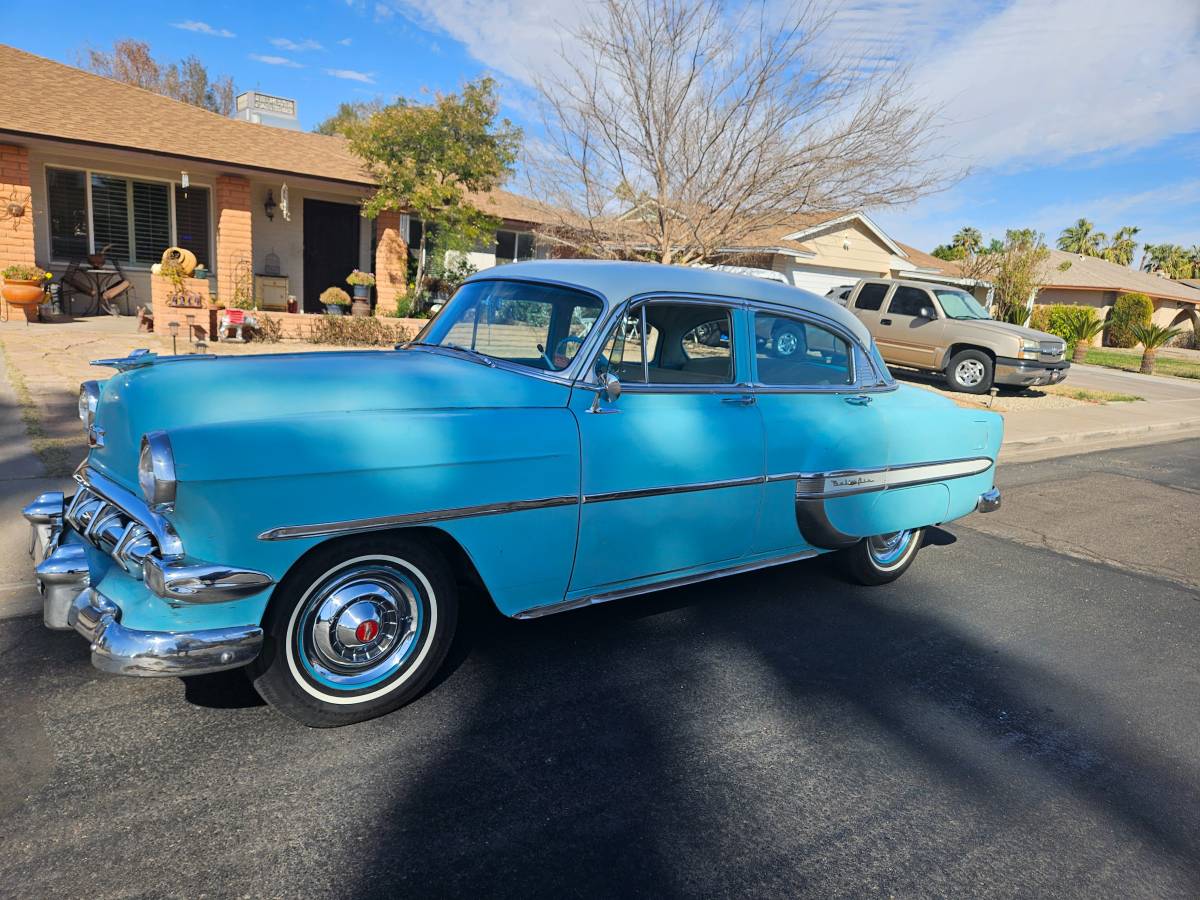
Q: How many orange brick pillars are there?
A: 3